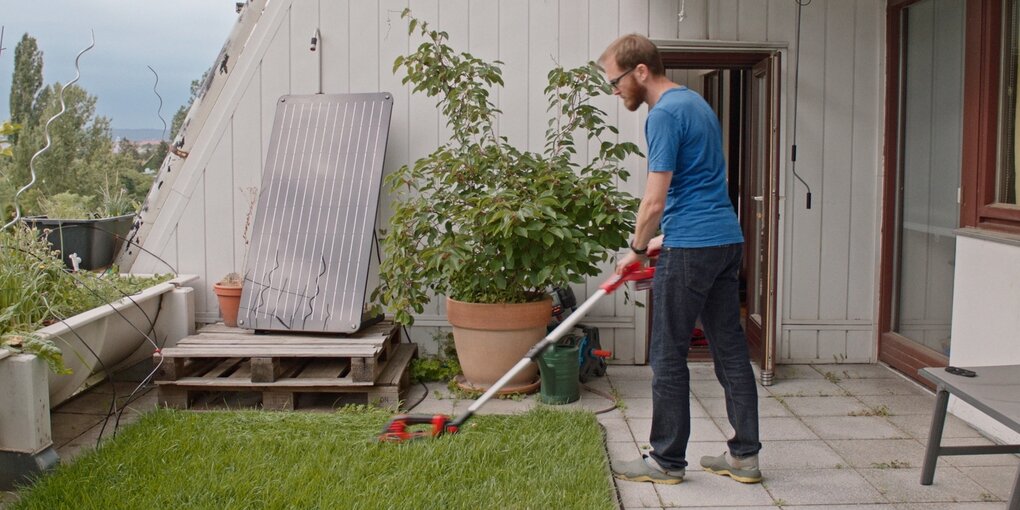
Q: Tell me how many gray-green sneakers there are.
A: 2